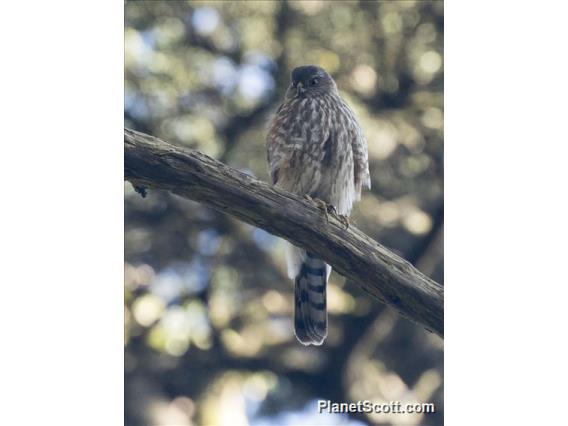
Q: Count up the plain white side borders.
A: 2